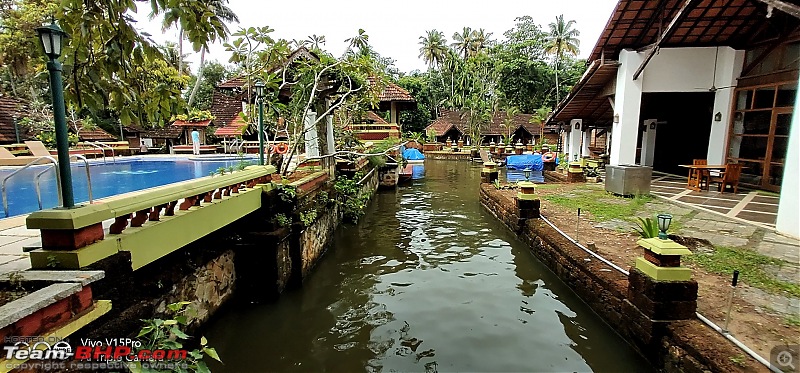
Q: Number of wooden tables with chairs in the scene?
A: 1